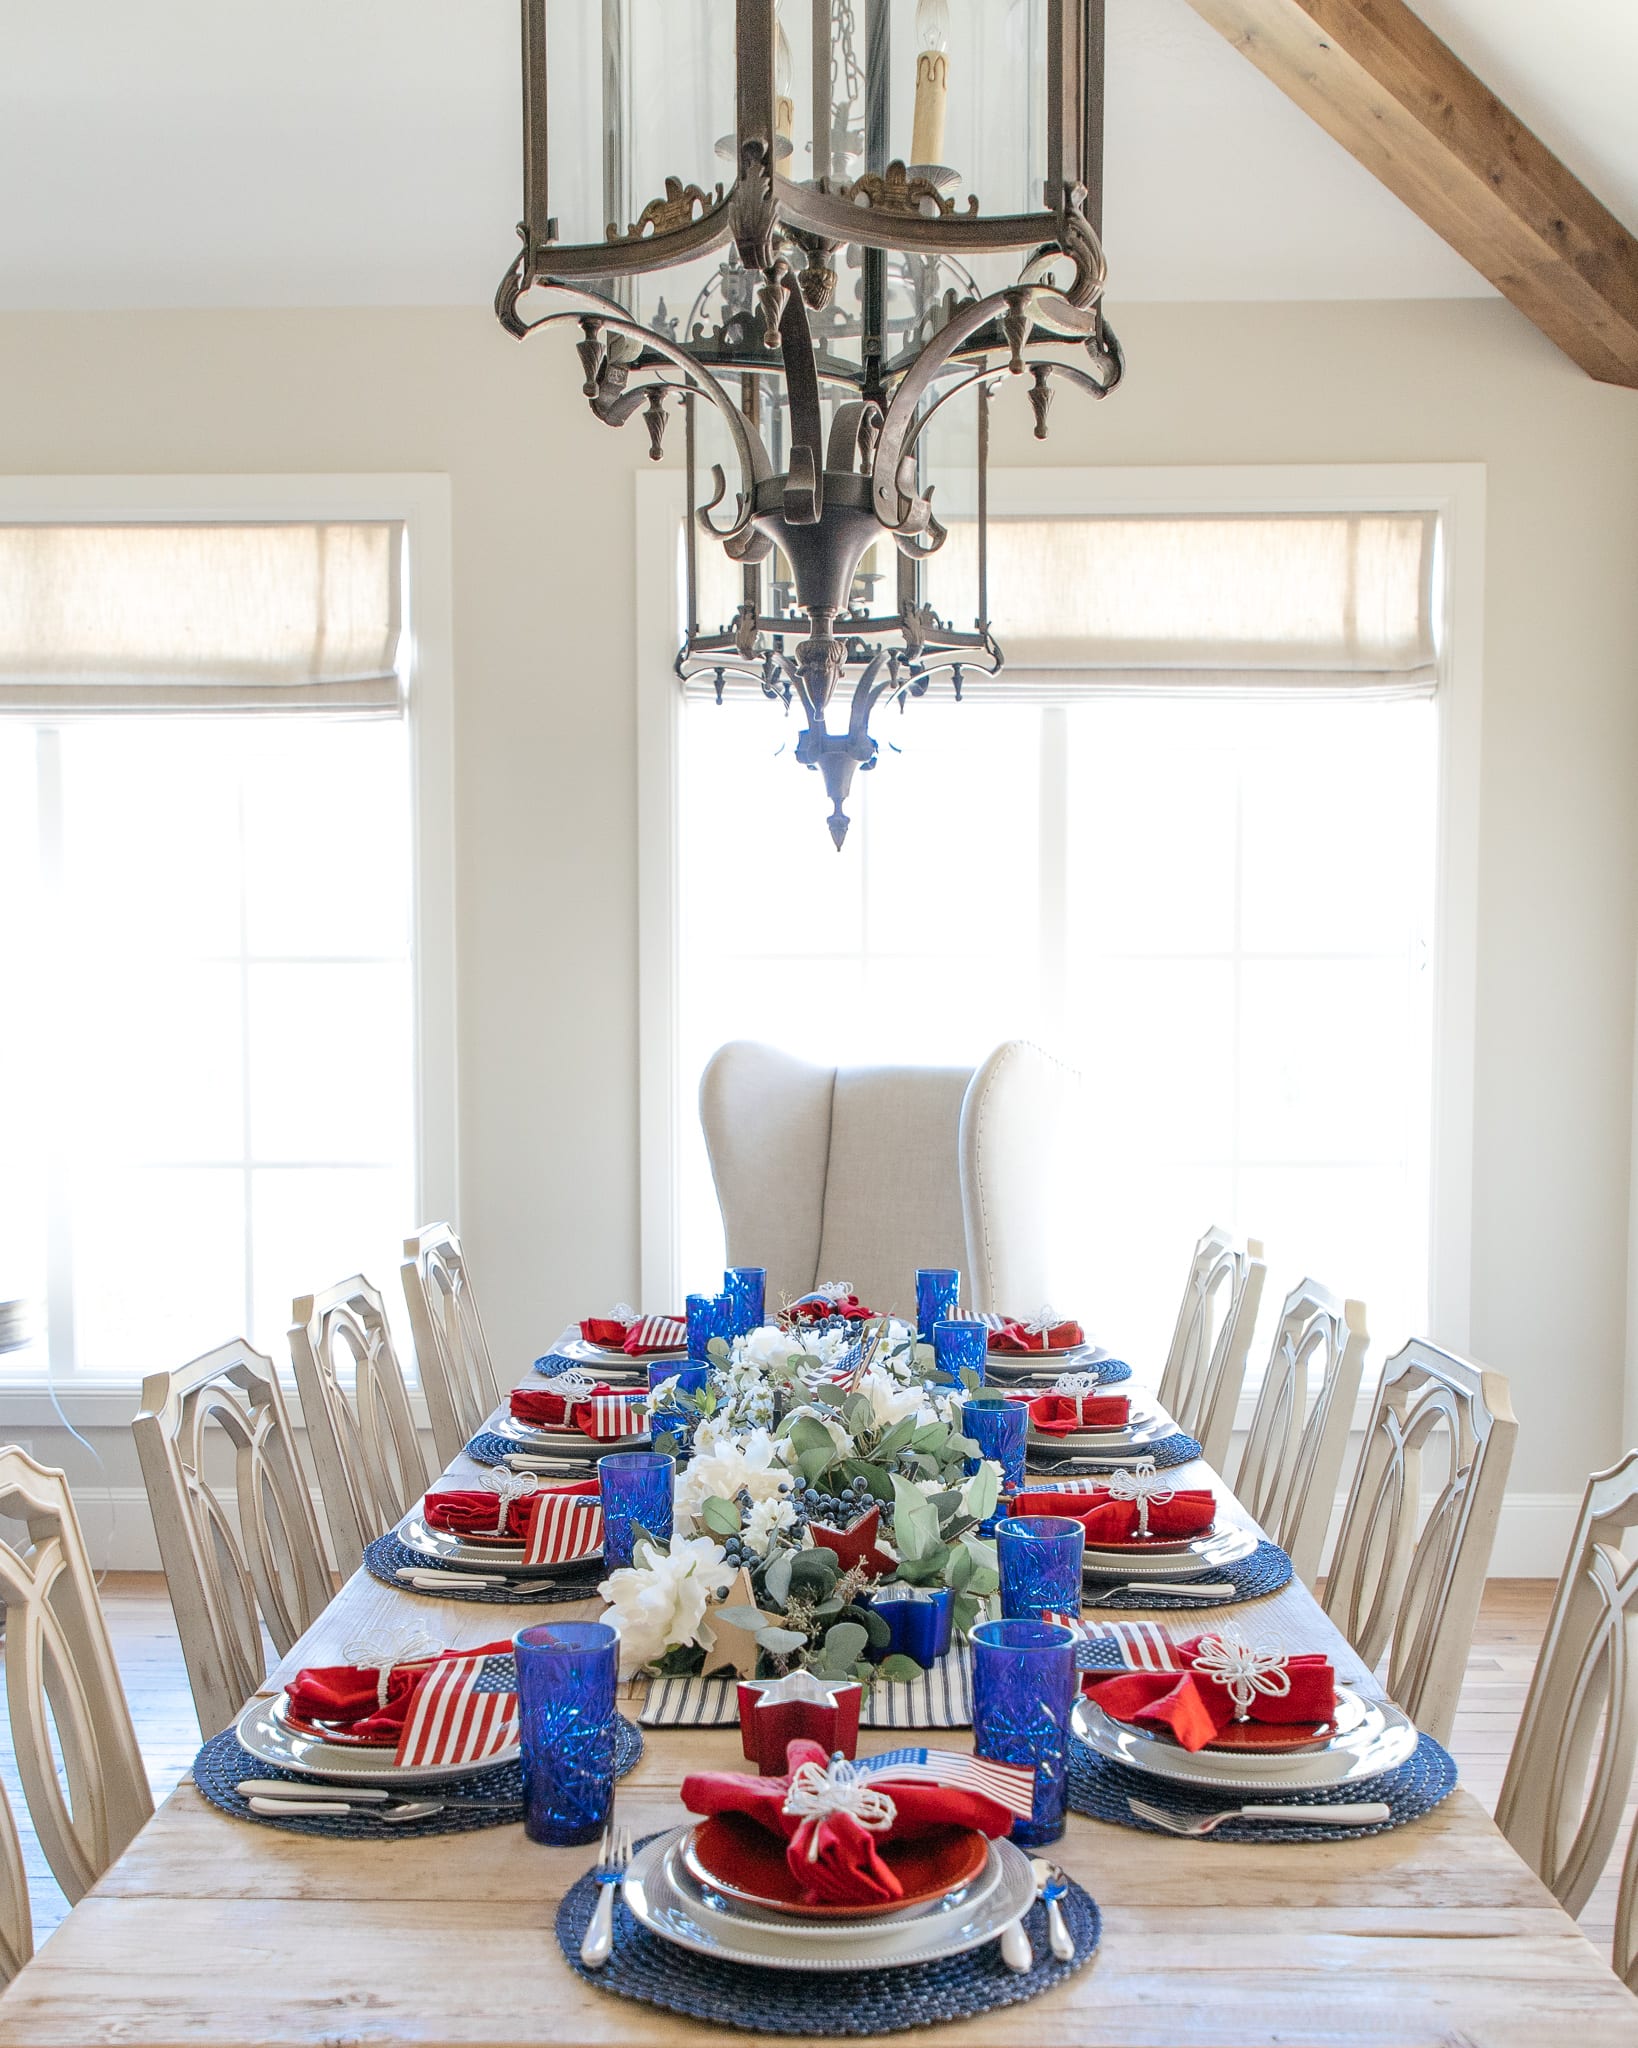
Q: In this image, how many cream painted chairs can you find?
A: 8